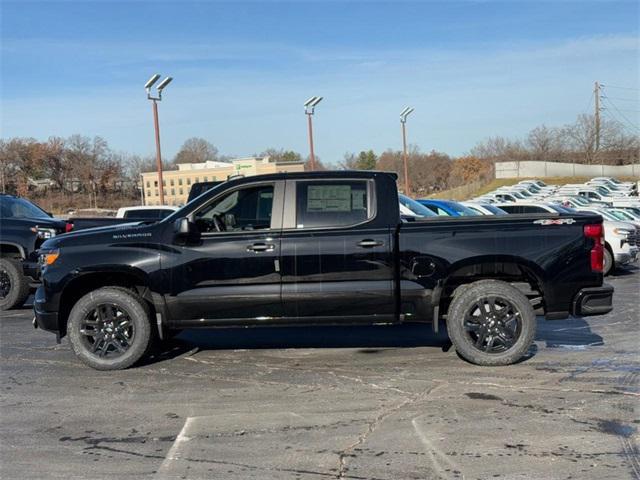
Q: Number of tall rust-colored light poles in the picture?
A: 3